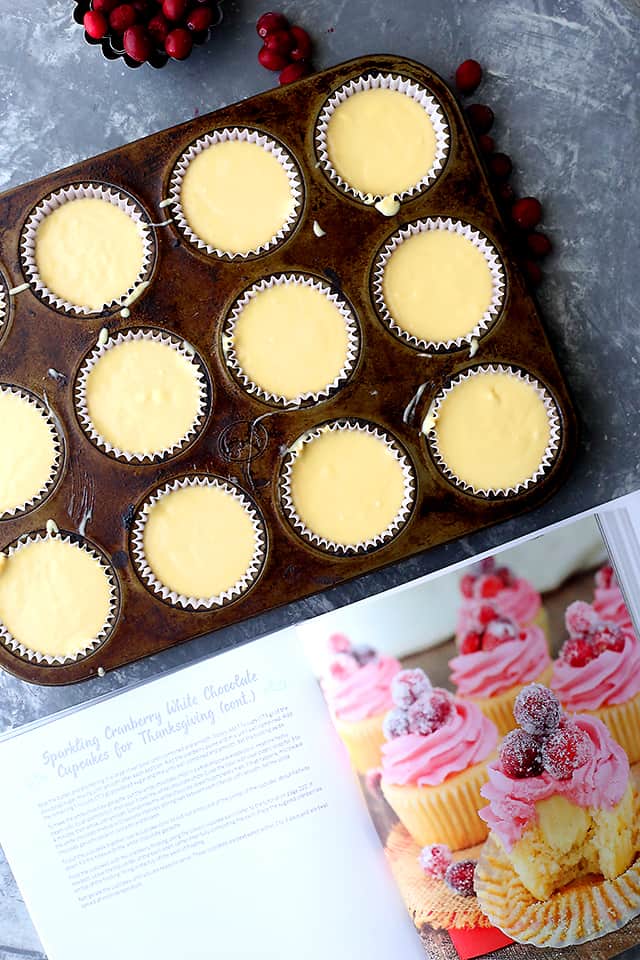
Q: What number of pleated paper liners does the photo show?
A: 12